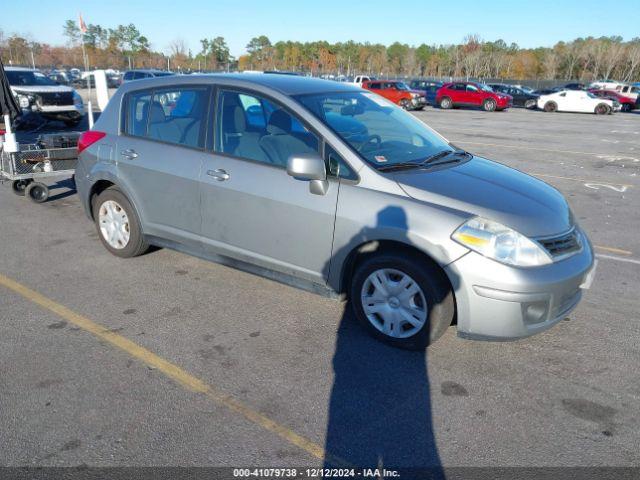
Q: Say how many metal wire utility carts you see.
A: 1